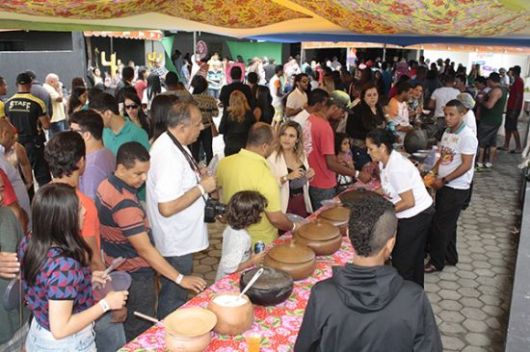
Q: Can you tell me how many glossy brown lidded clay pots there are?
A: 4